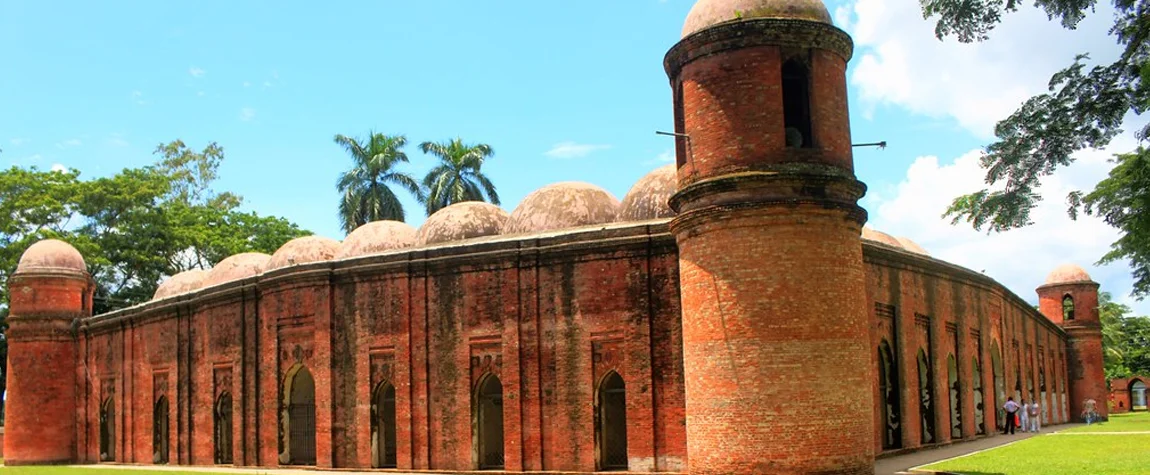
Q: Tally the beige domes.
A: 12